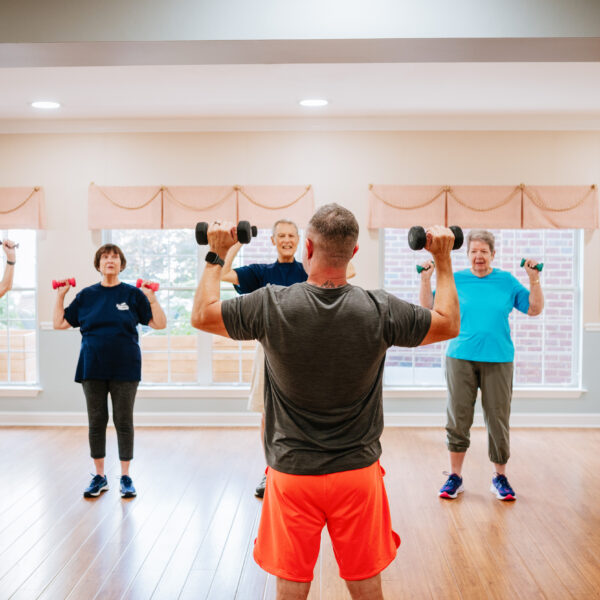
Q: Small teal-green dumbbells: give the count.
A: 2